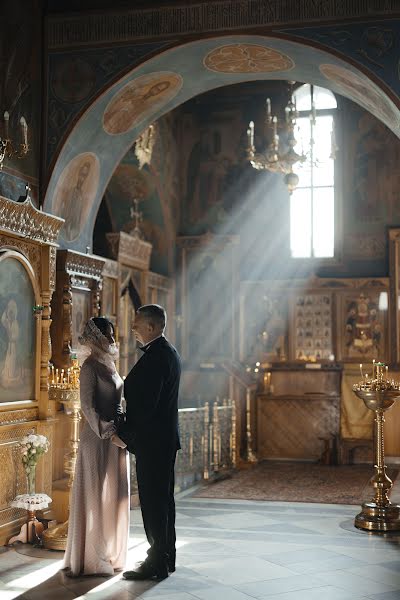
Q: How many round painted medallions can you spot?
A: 4